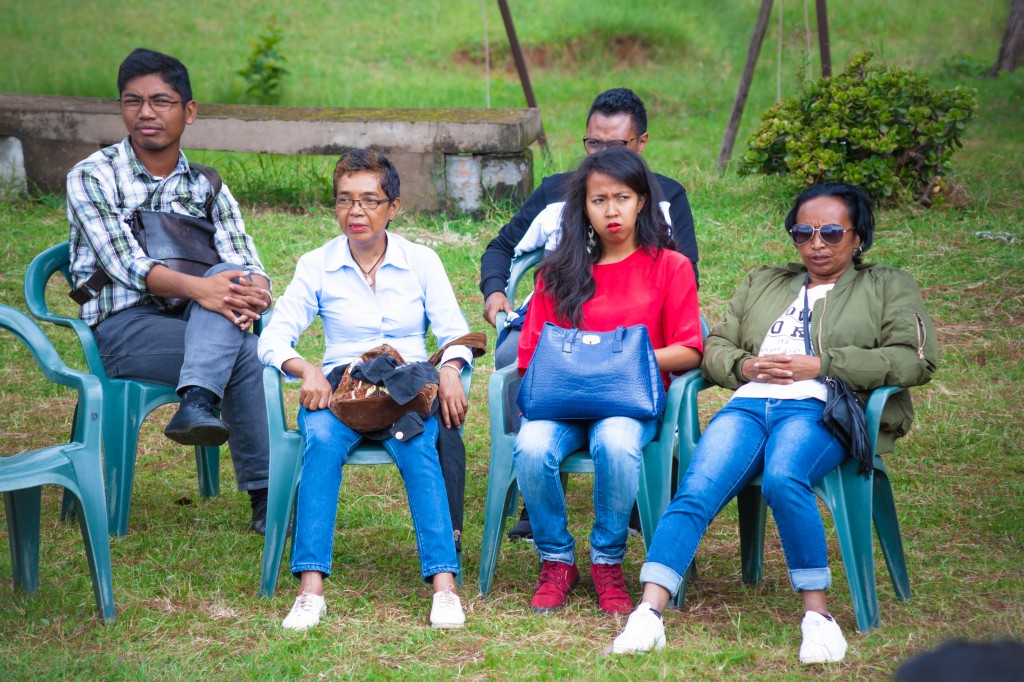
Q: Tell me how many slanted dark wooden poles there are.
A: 3